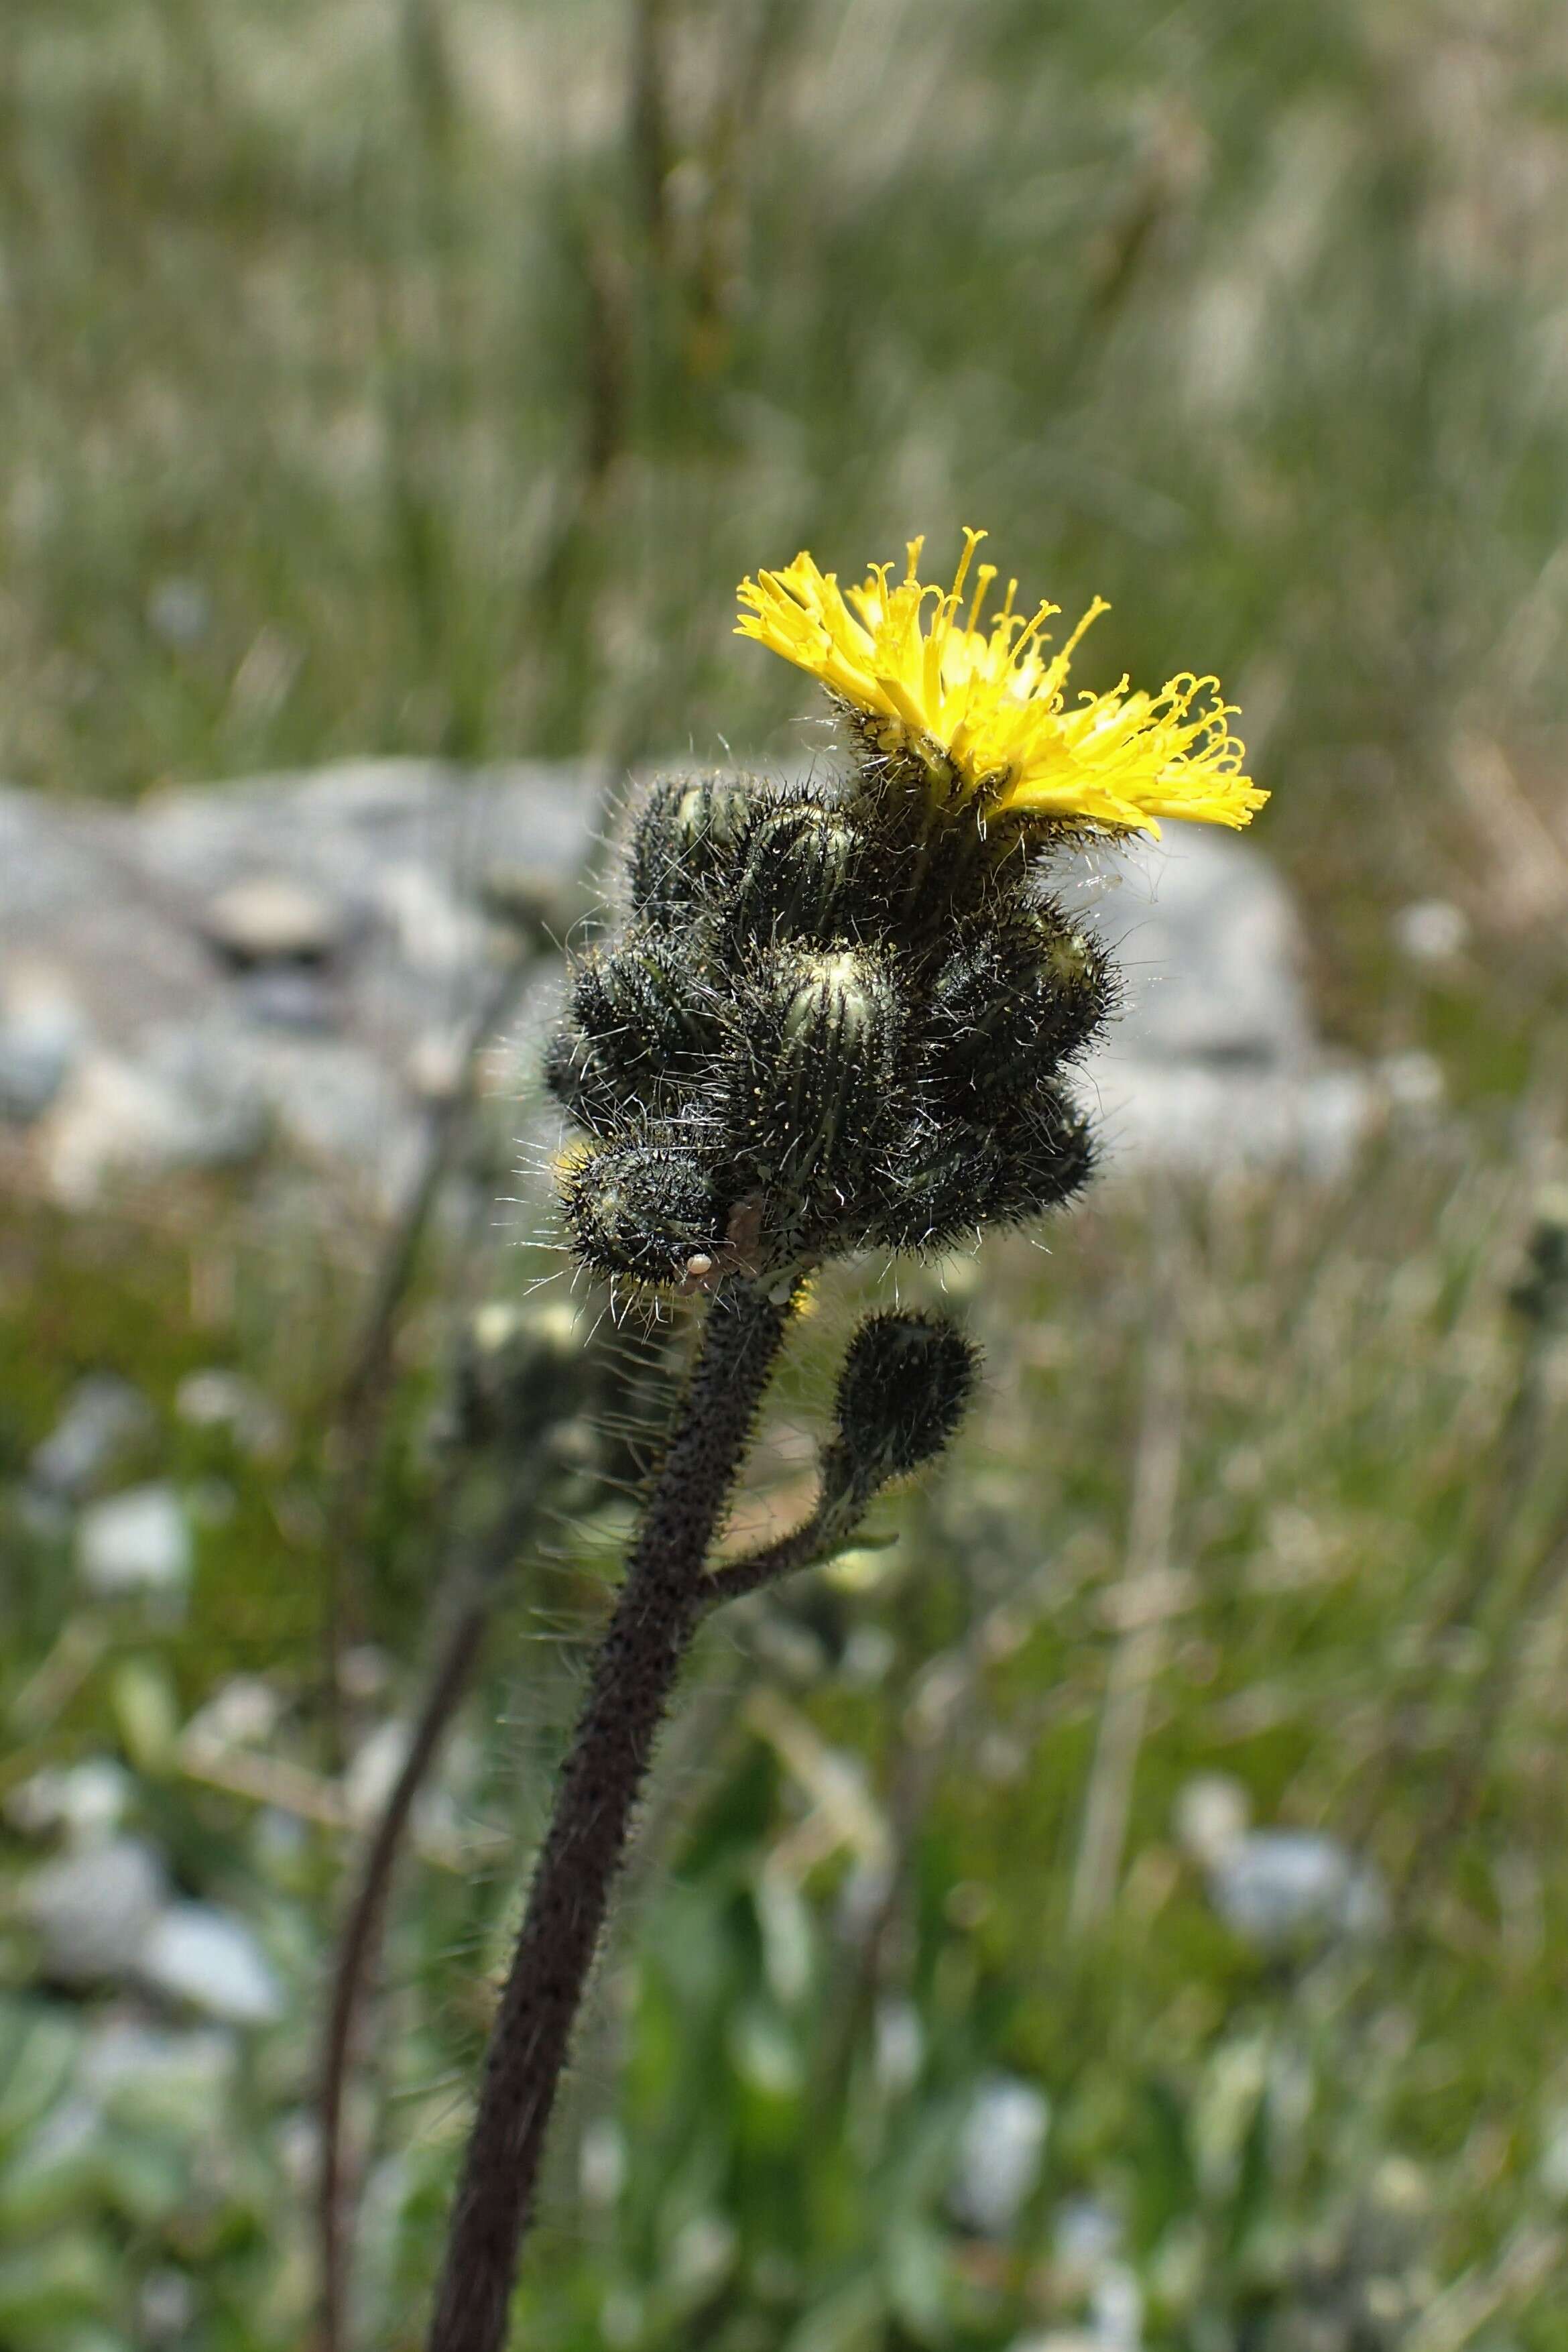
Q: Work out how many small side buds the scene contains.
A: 1